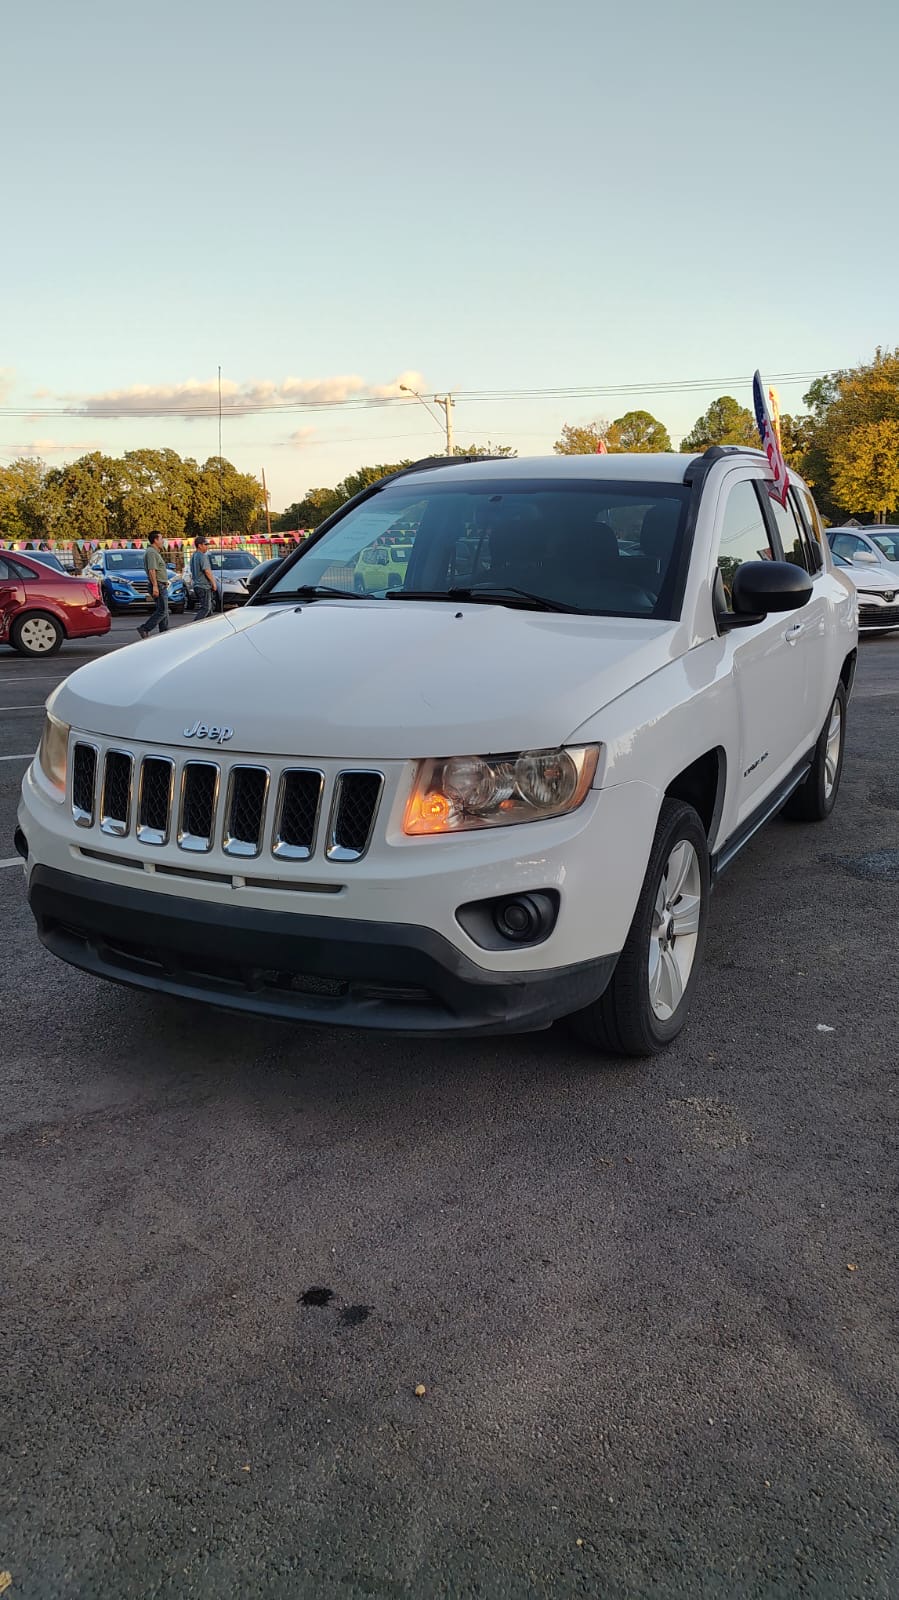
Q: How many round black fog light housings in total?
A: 1